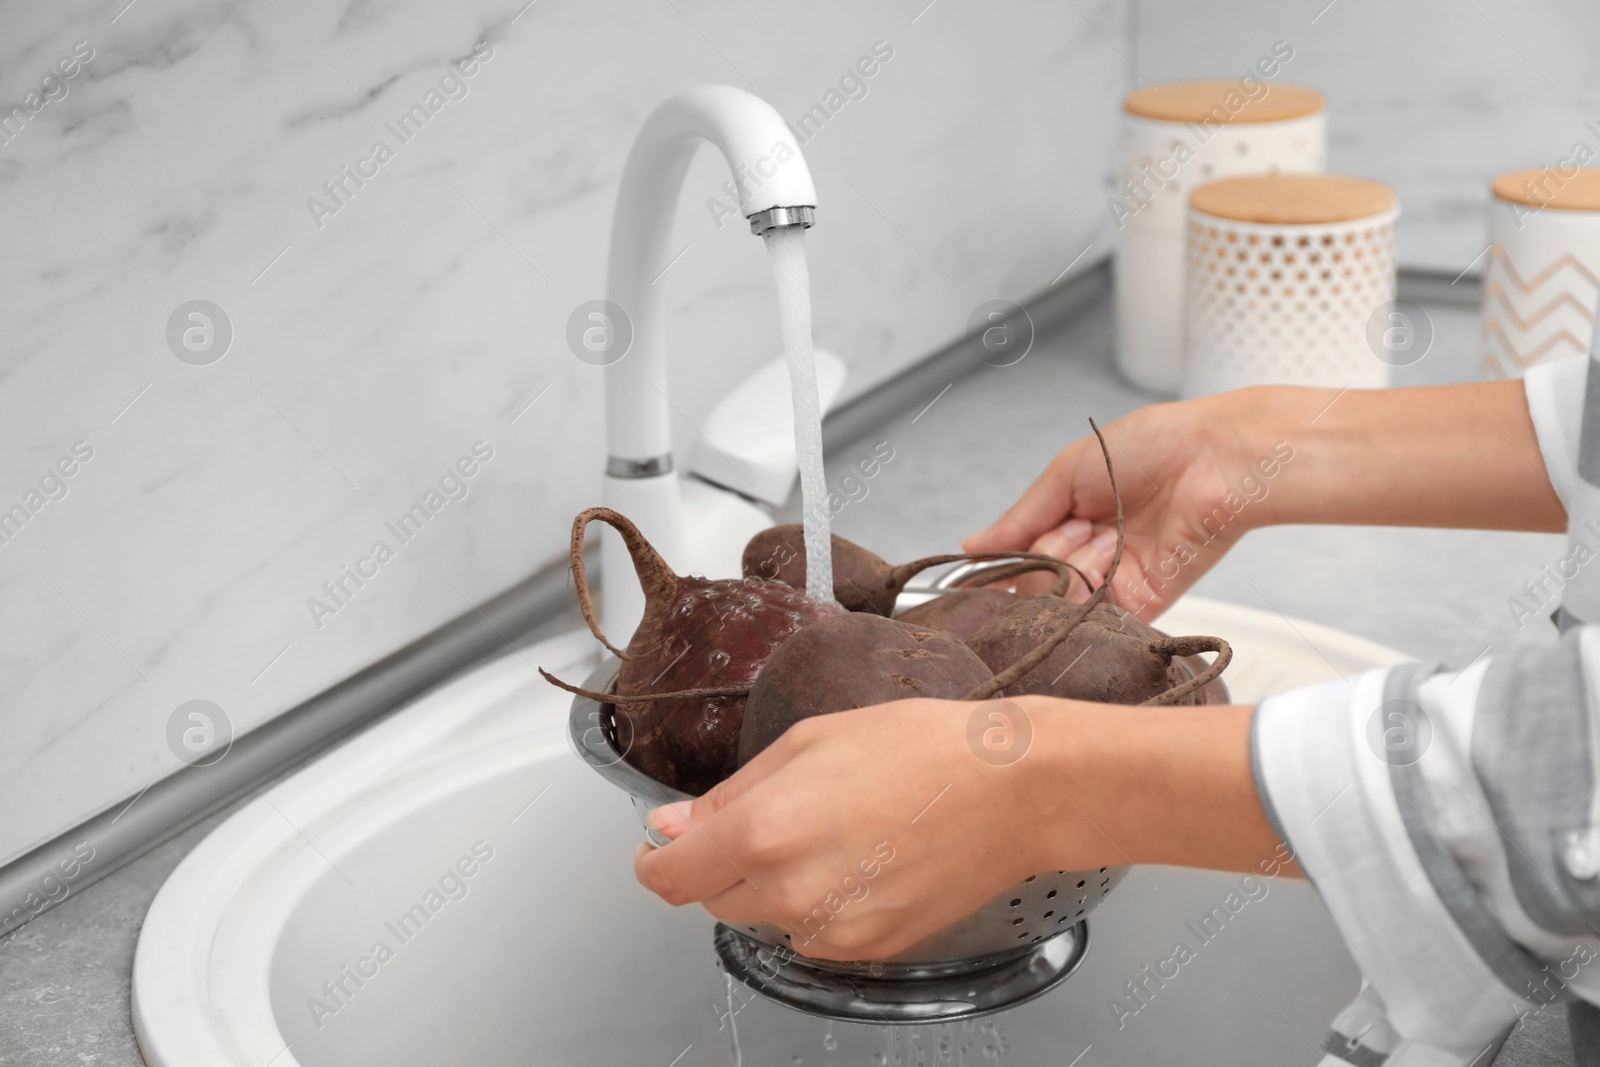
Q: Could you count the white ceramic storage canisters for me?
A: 3